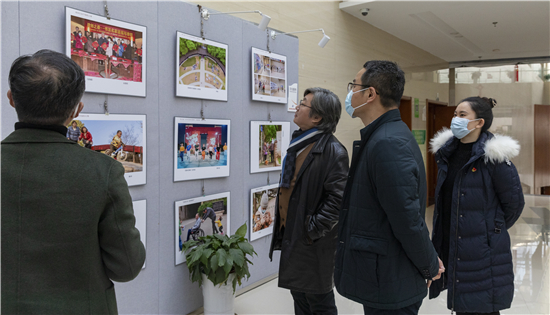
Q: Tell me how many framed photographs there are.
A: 9